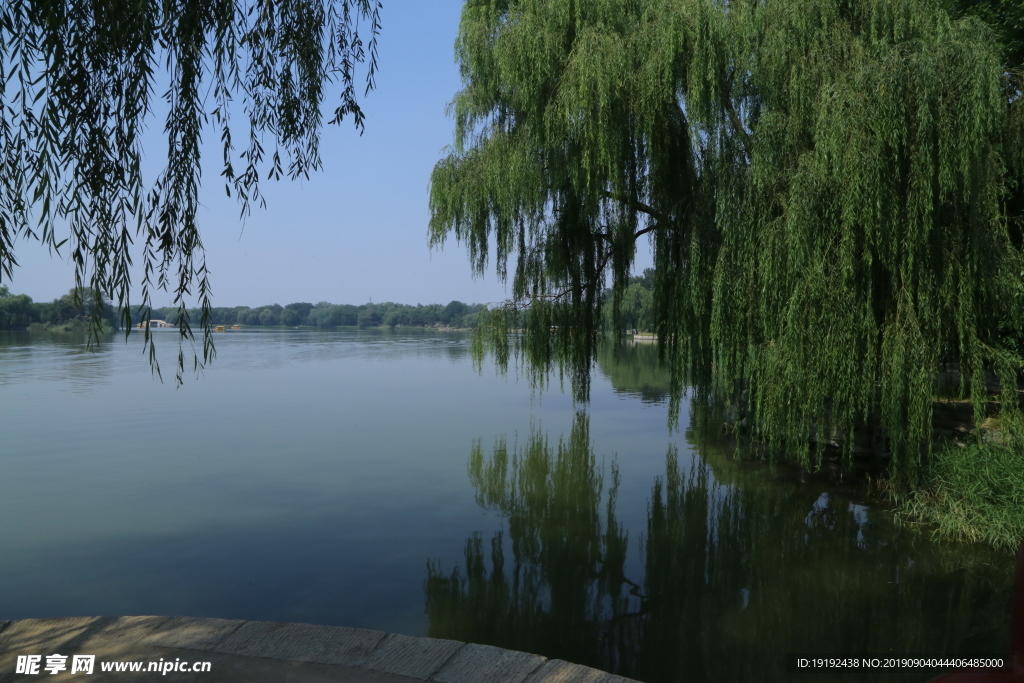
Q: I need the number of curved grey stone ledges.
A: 1